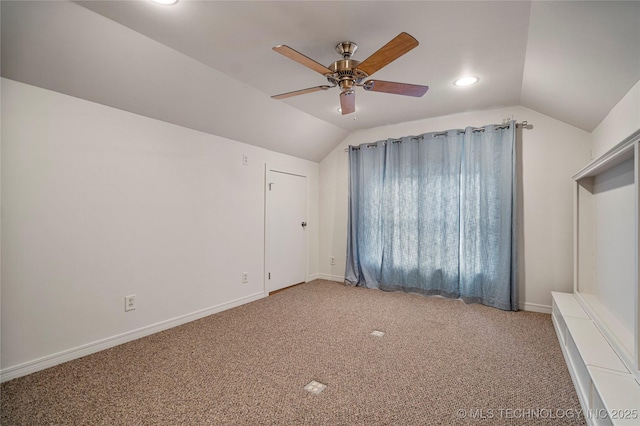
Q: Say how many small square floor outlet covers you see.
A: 2